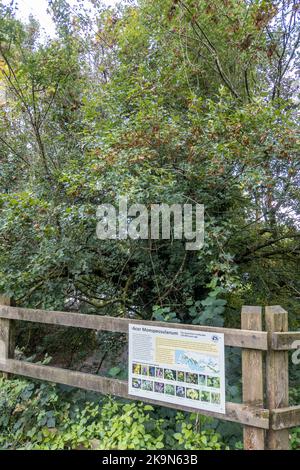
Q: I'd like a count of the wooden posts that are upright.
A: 3